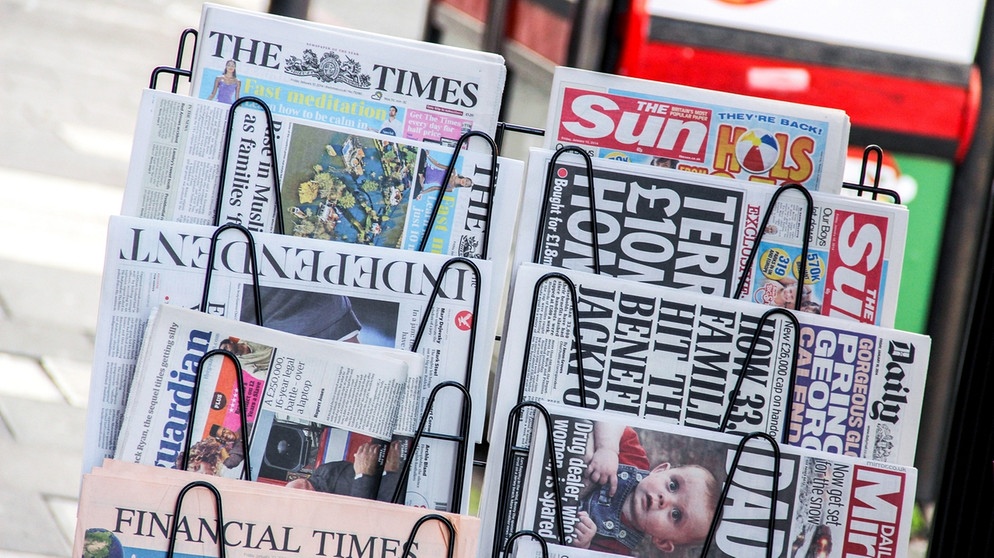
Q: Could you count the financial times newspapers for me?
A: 1